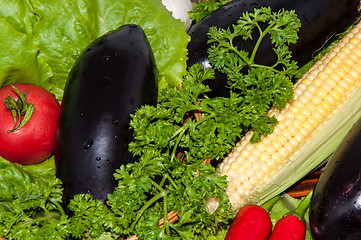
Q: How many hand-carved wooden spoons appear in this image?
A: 0